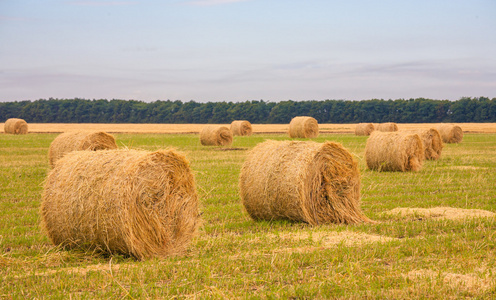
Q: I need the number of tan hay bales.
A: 12